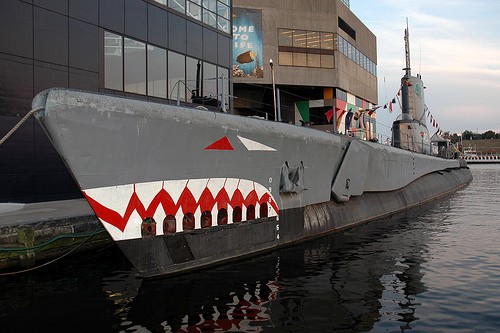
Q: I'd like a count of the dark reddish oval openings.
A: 8